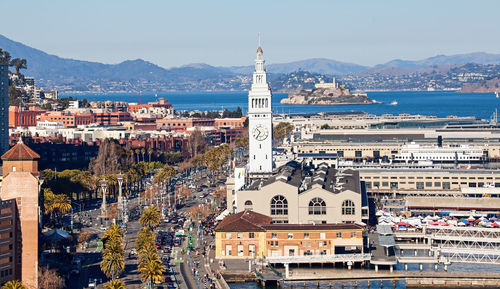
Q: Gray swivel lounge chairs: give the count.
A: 0